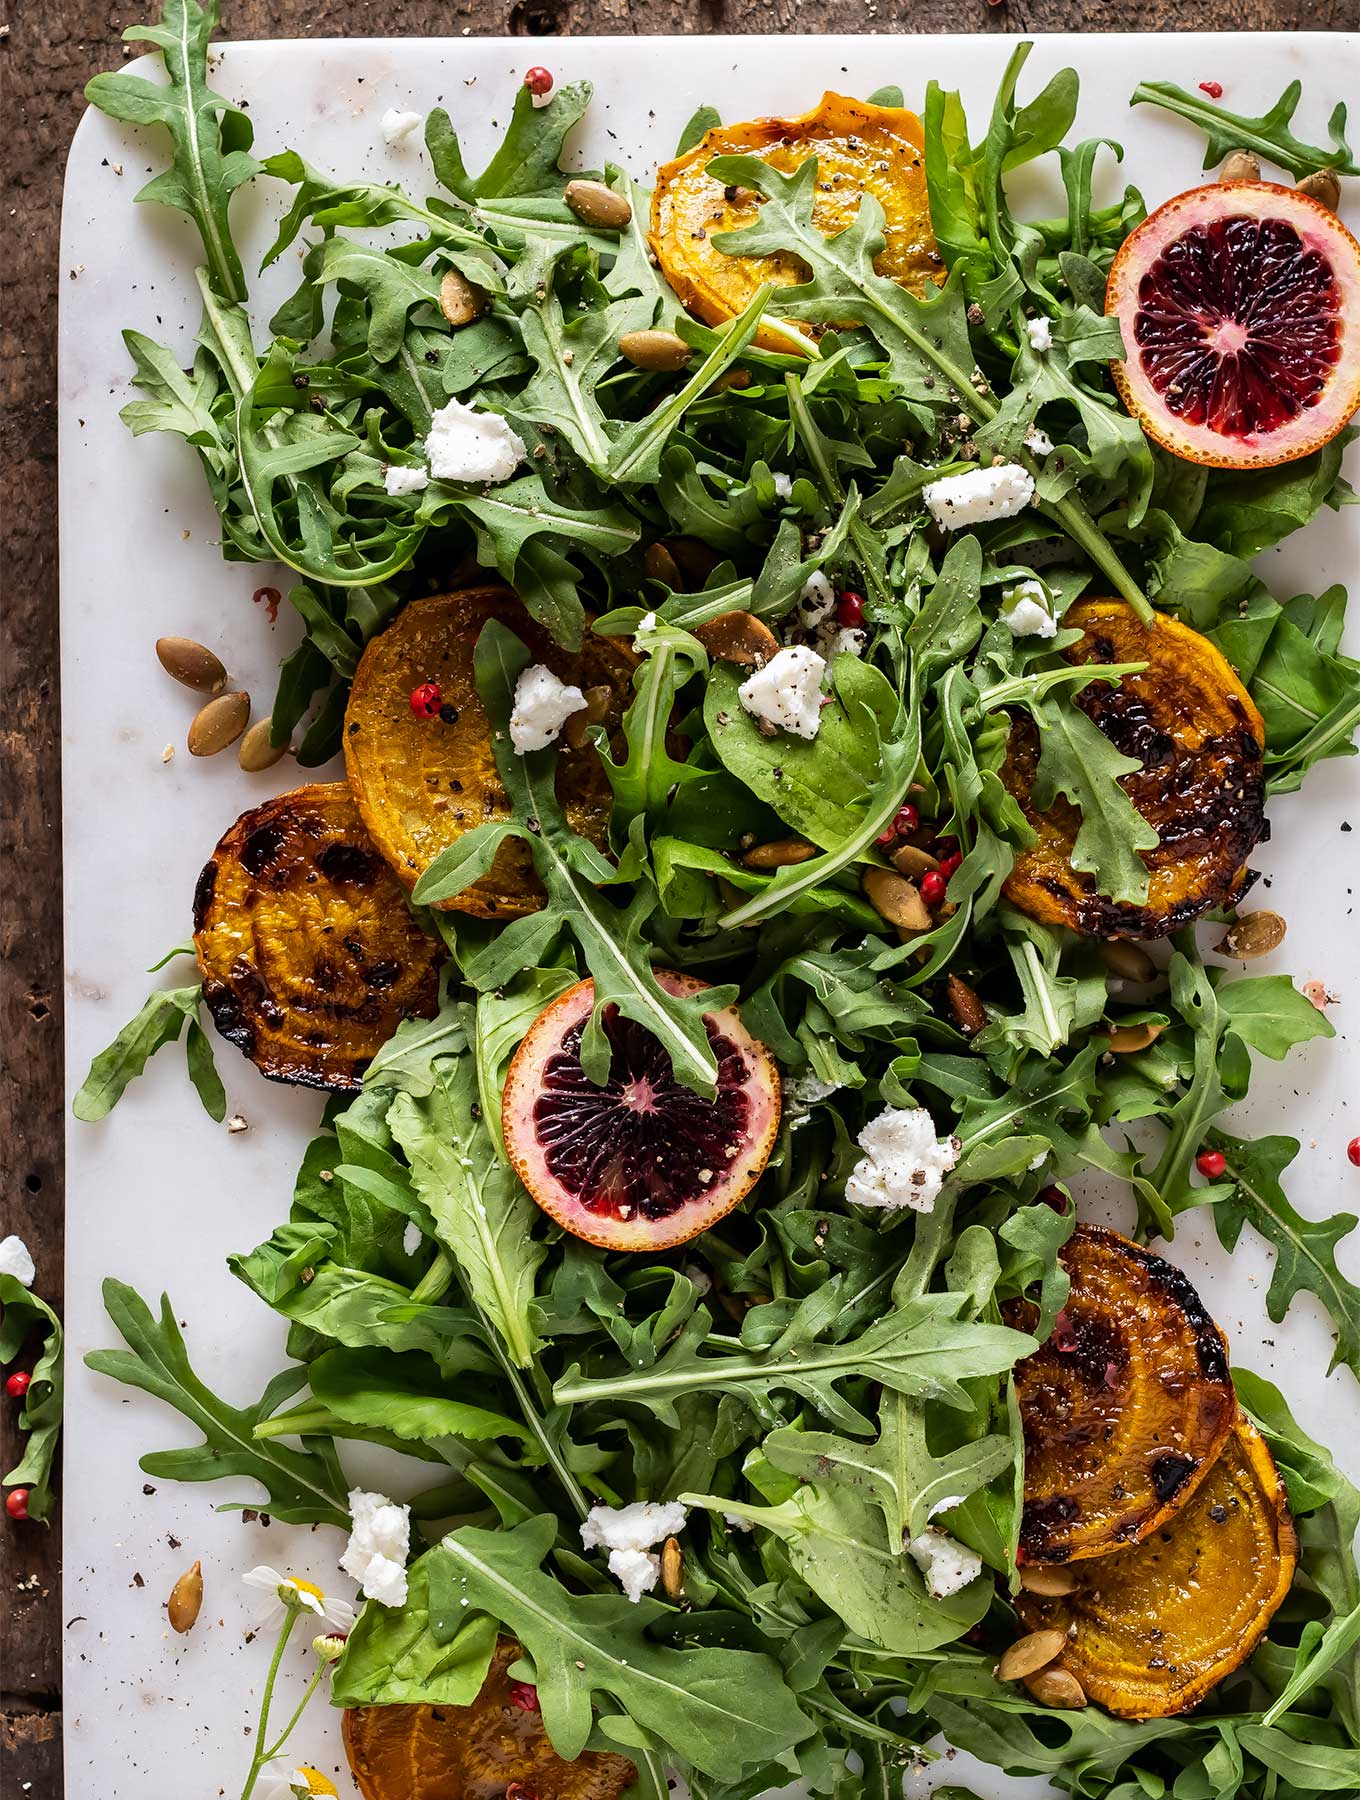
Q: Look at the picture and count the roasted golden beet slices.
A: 7